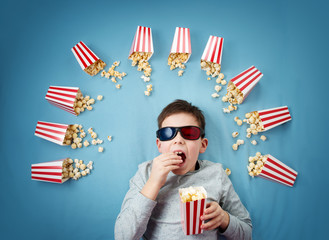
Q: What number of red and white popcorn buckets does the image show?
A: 11